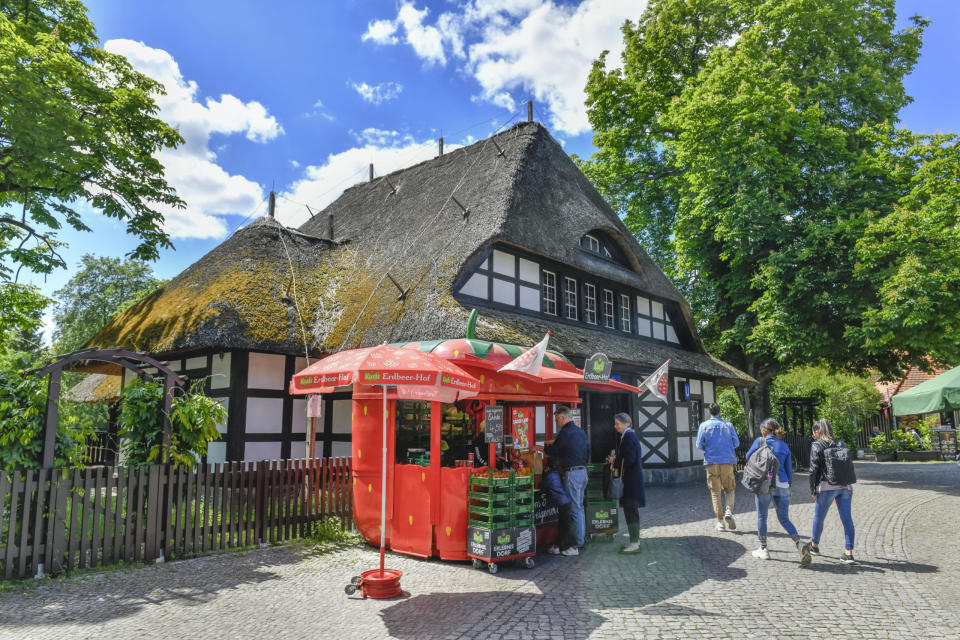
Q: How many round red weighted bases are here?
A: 1